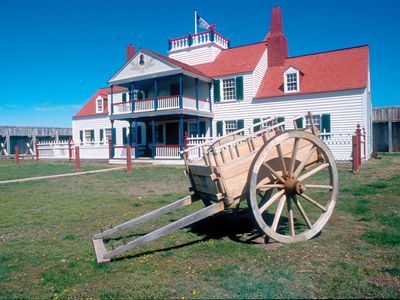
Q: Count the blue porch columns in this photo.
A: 12